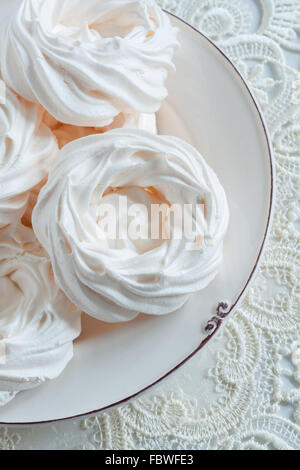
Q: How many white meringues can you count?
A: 4